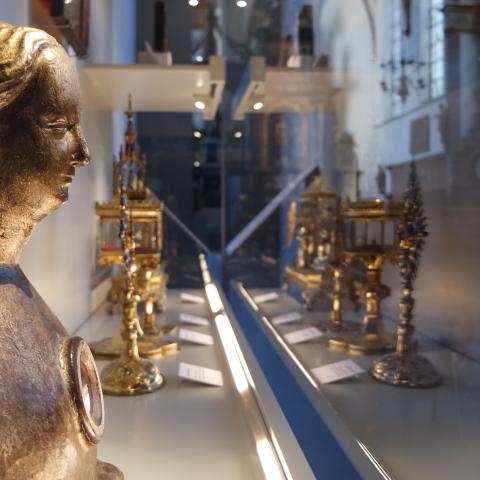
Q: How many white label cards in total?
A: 8